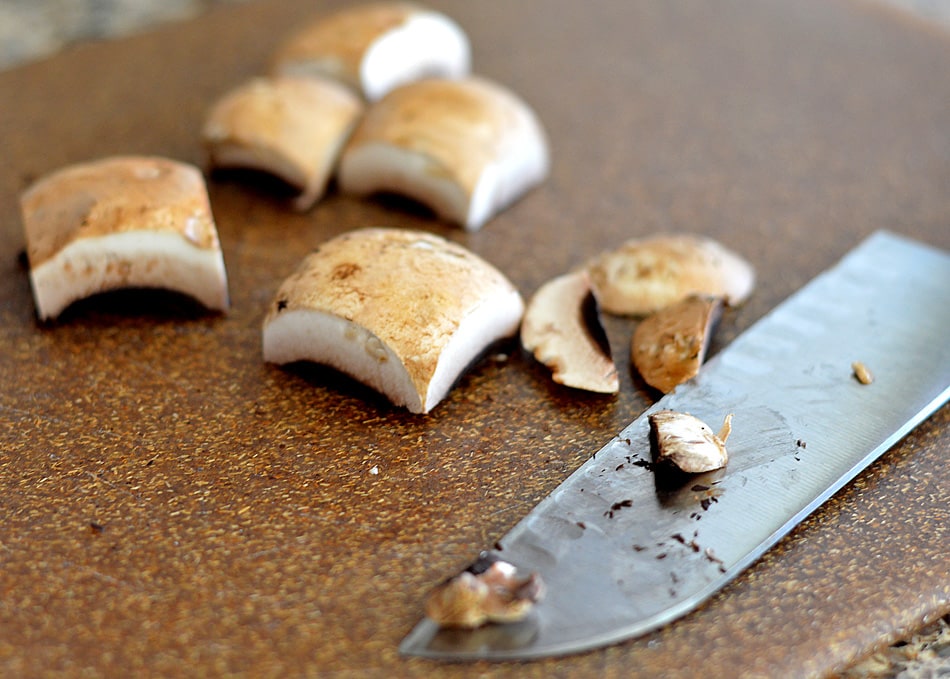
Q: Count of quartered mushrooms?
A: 5